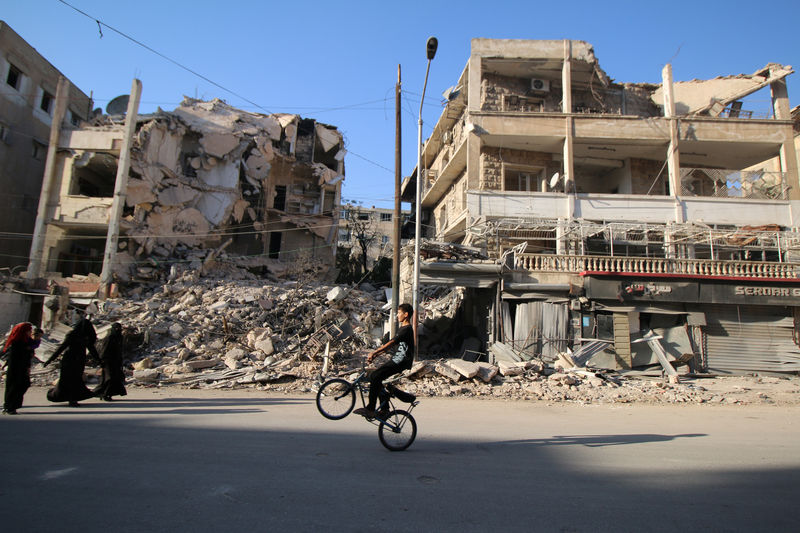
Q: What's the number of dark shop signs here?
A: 2